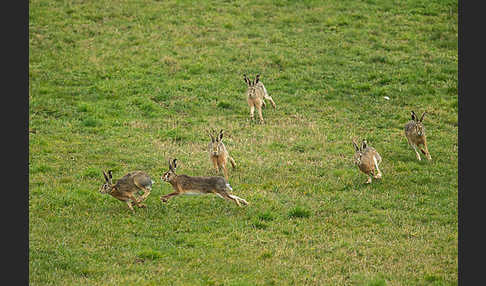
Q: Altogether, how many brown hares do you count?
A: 6